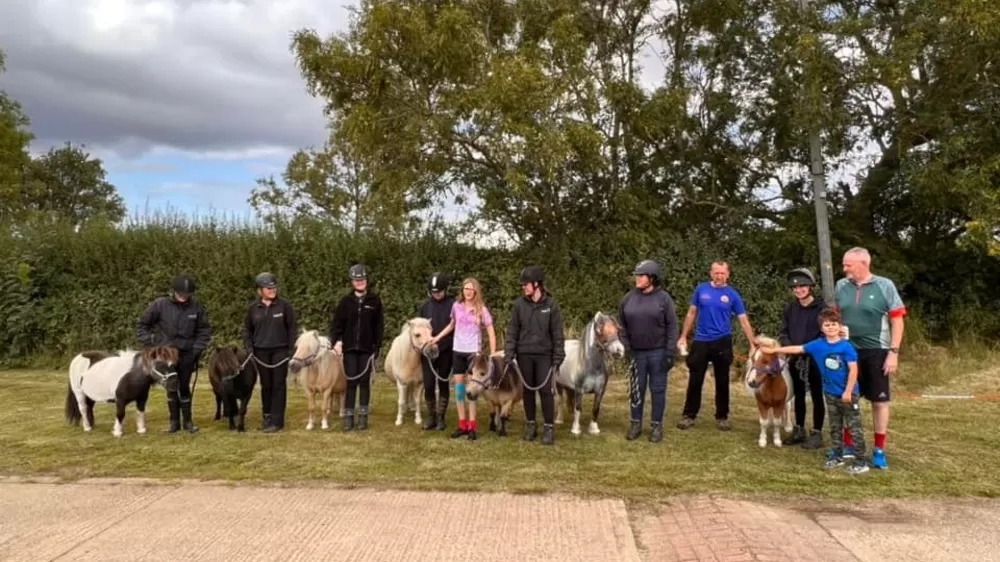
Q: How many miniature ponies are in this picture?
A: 7